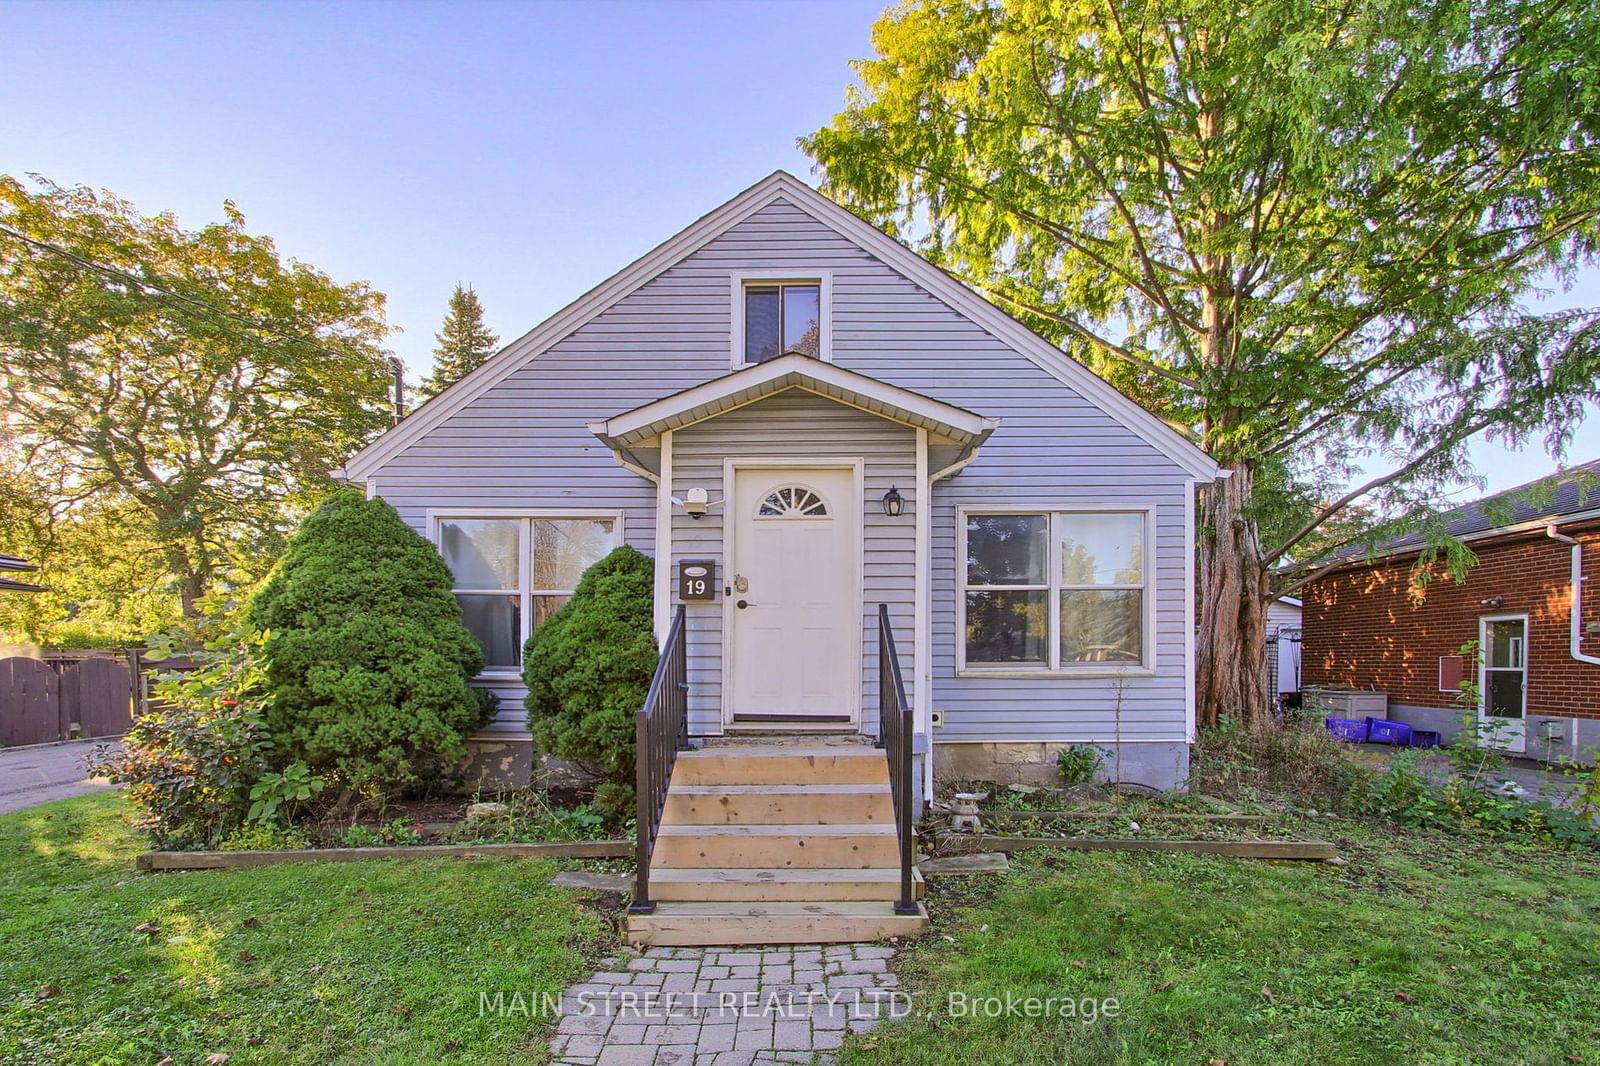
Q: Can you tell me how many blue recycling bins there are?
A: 3